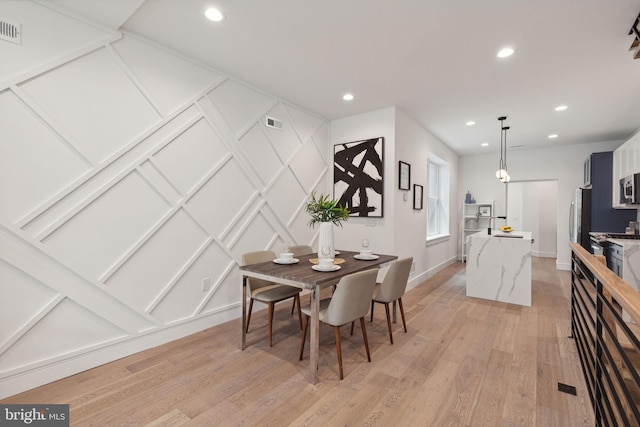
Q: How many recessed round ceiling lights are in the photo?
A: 7